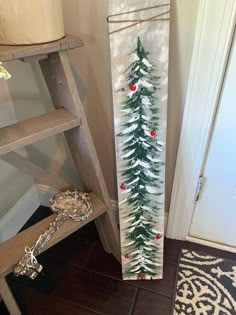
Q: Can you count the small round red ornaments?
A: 5